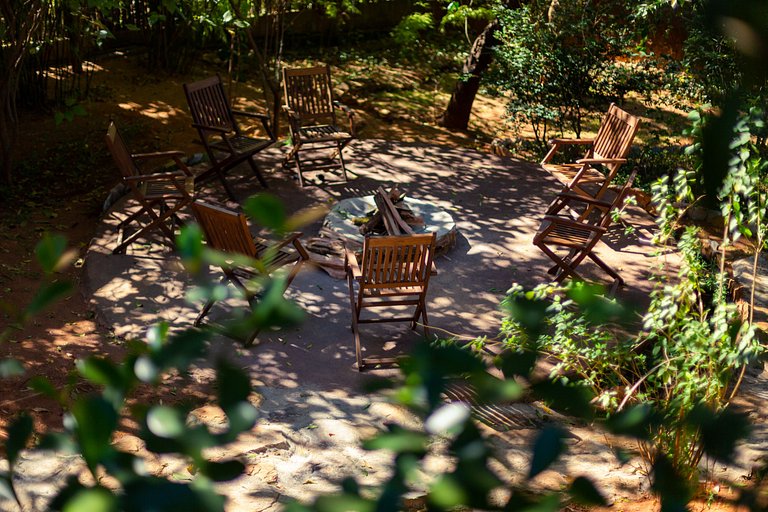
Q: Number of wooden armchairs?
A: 7